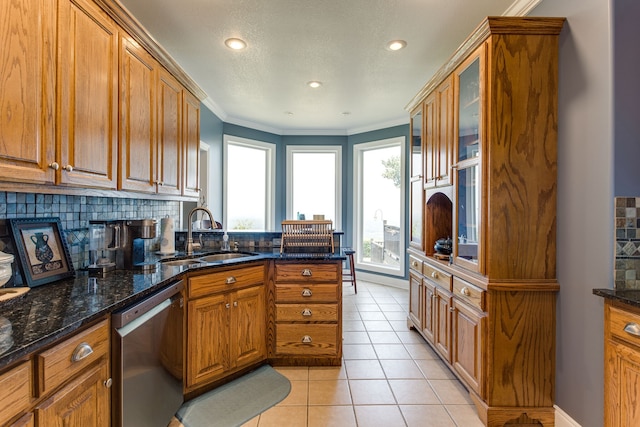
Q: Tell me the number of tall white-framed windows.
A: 3